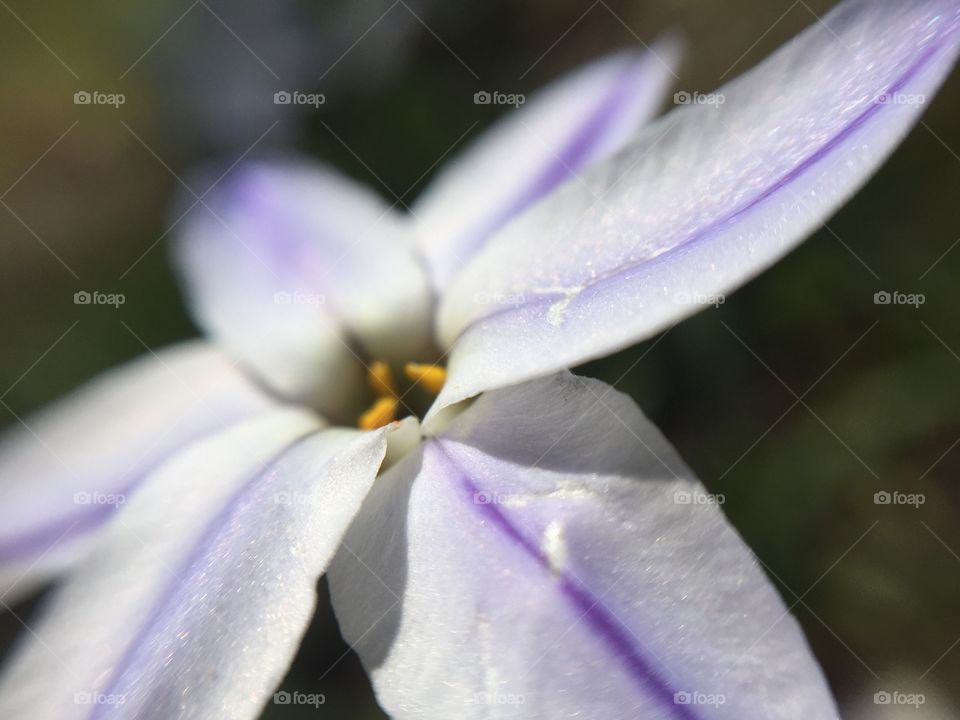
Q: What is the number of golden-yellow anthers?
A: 3